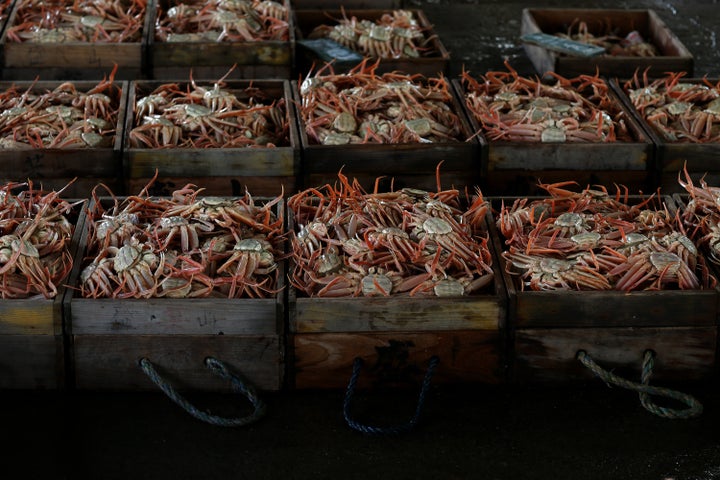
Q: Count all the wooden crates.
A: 14